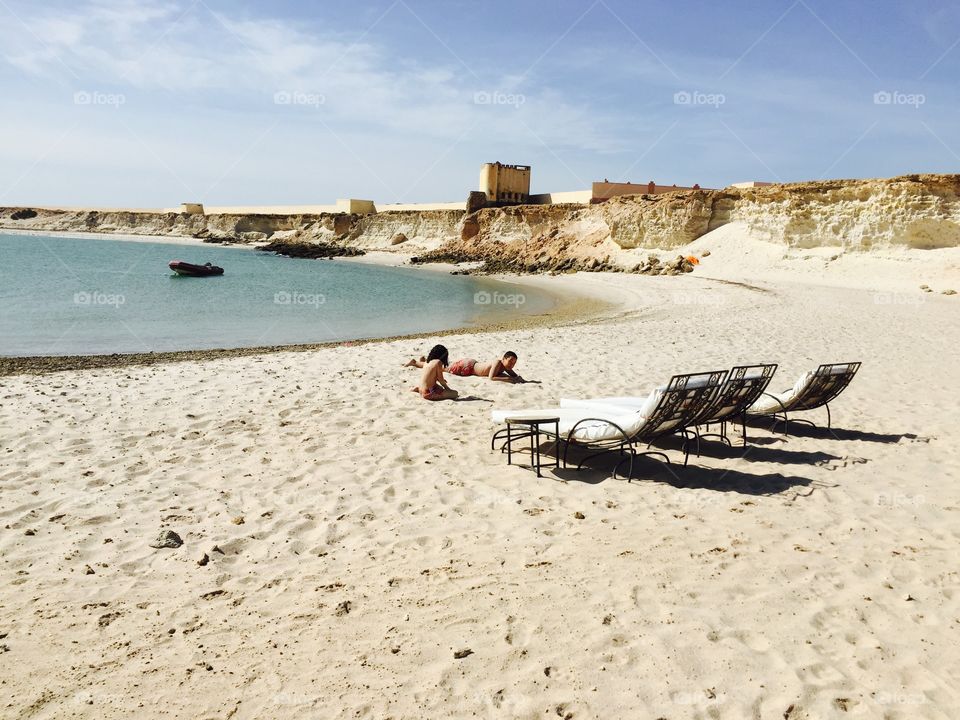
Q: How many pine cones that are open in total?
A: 0